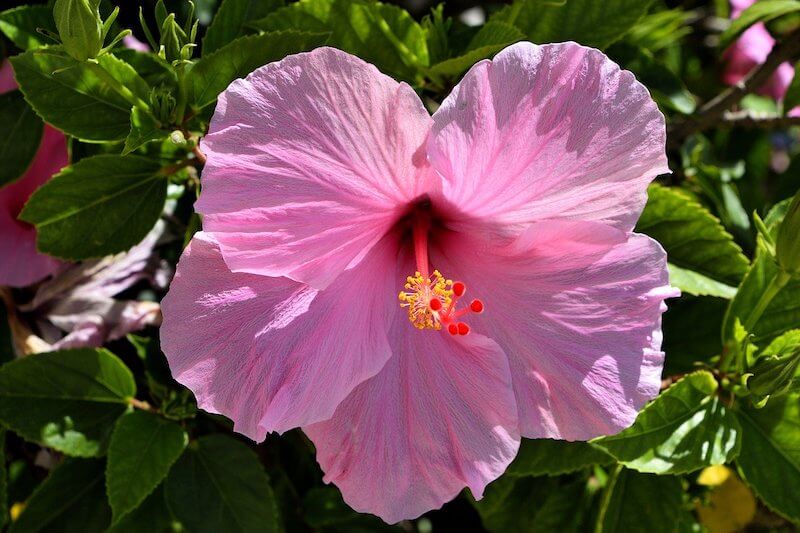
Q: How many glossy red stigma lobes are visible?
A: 5